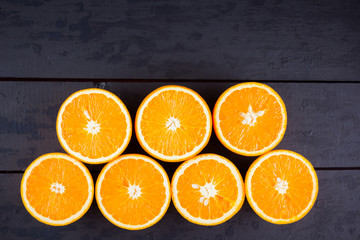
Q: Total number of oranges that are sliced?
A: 7